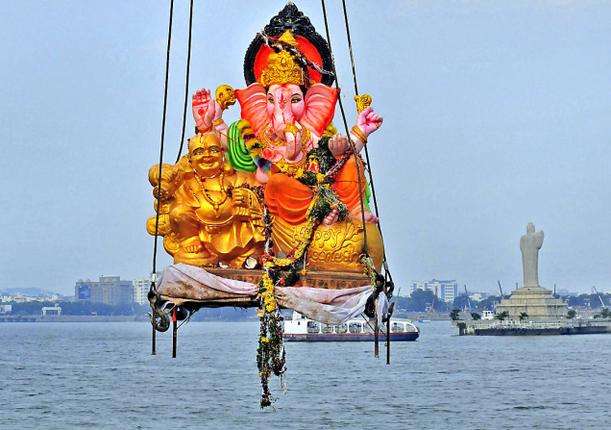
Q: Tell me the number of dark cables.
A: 4